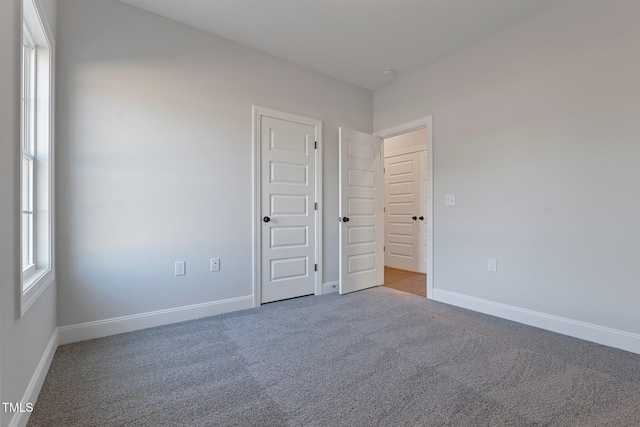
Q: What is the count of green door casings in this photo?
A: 0